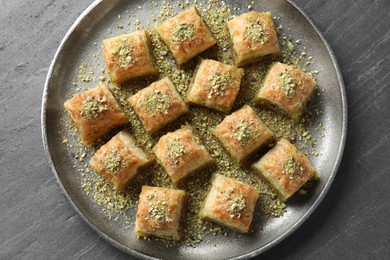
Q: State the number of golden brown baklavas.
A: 13